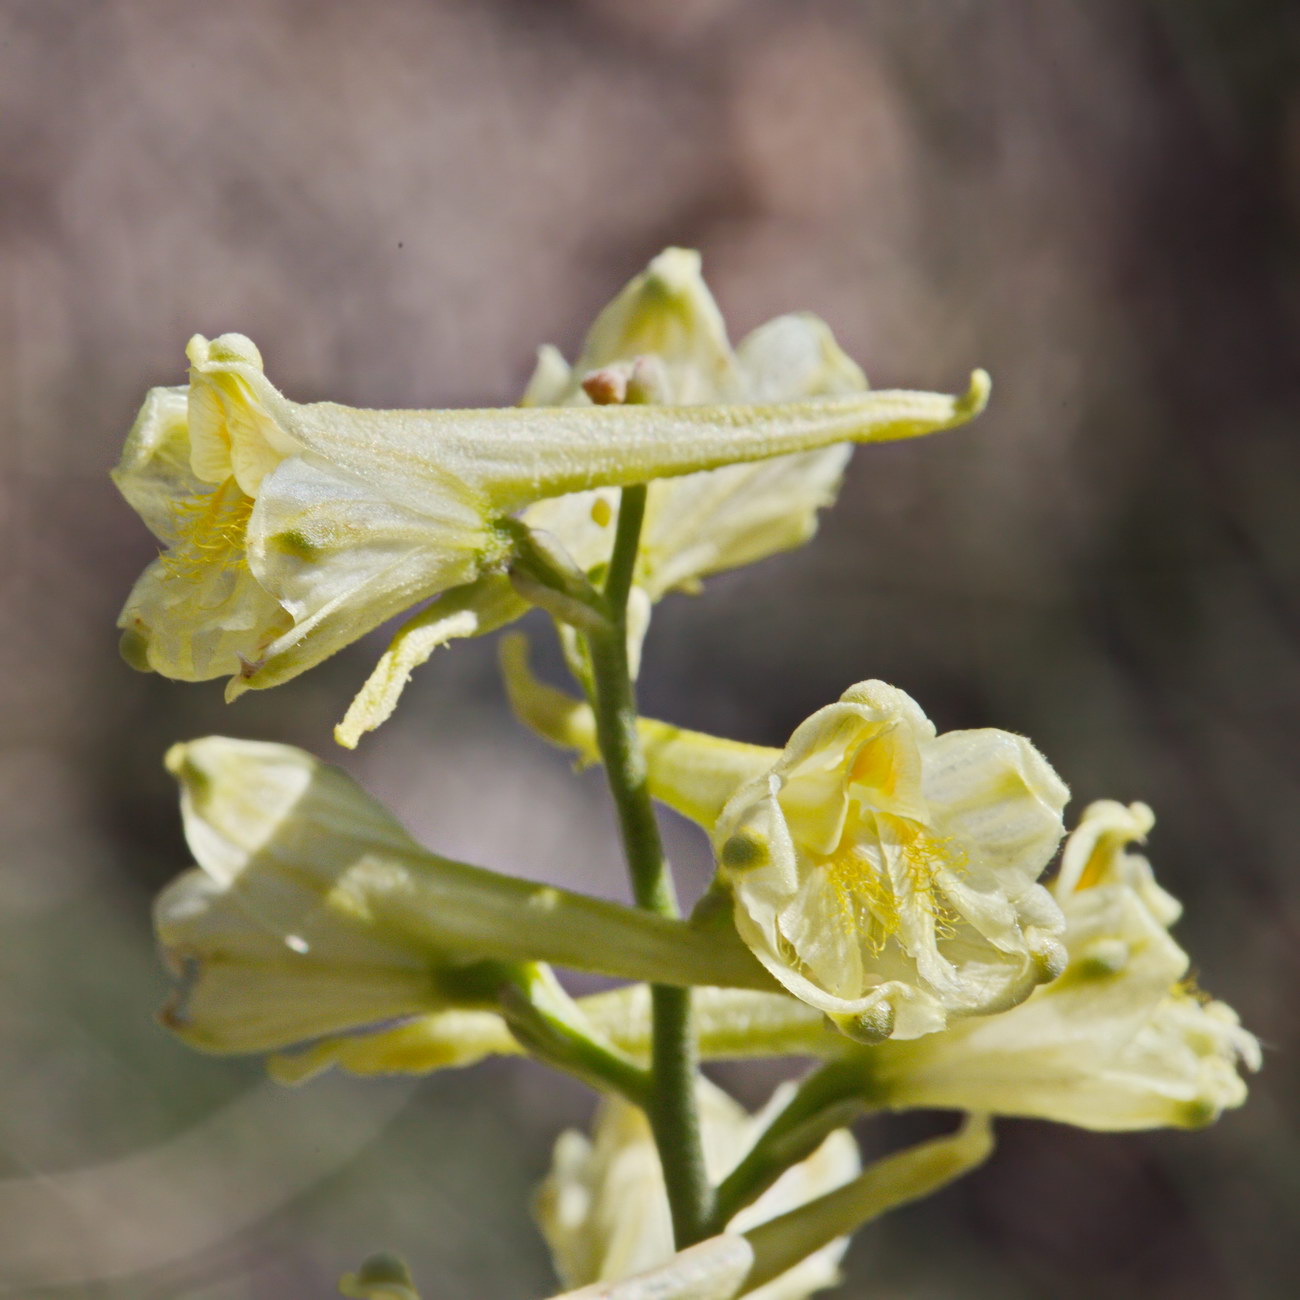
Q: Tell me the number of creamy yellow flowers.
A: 6